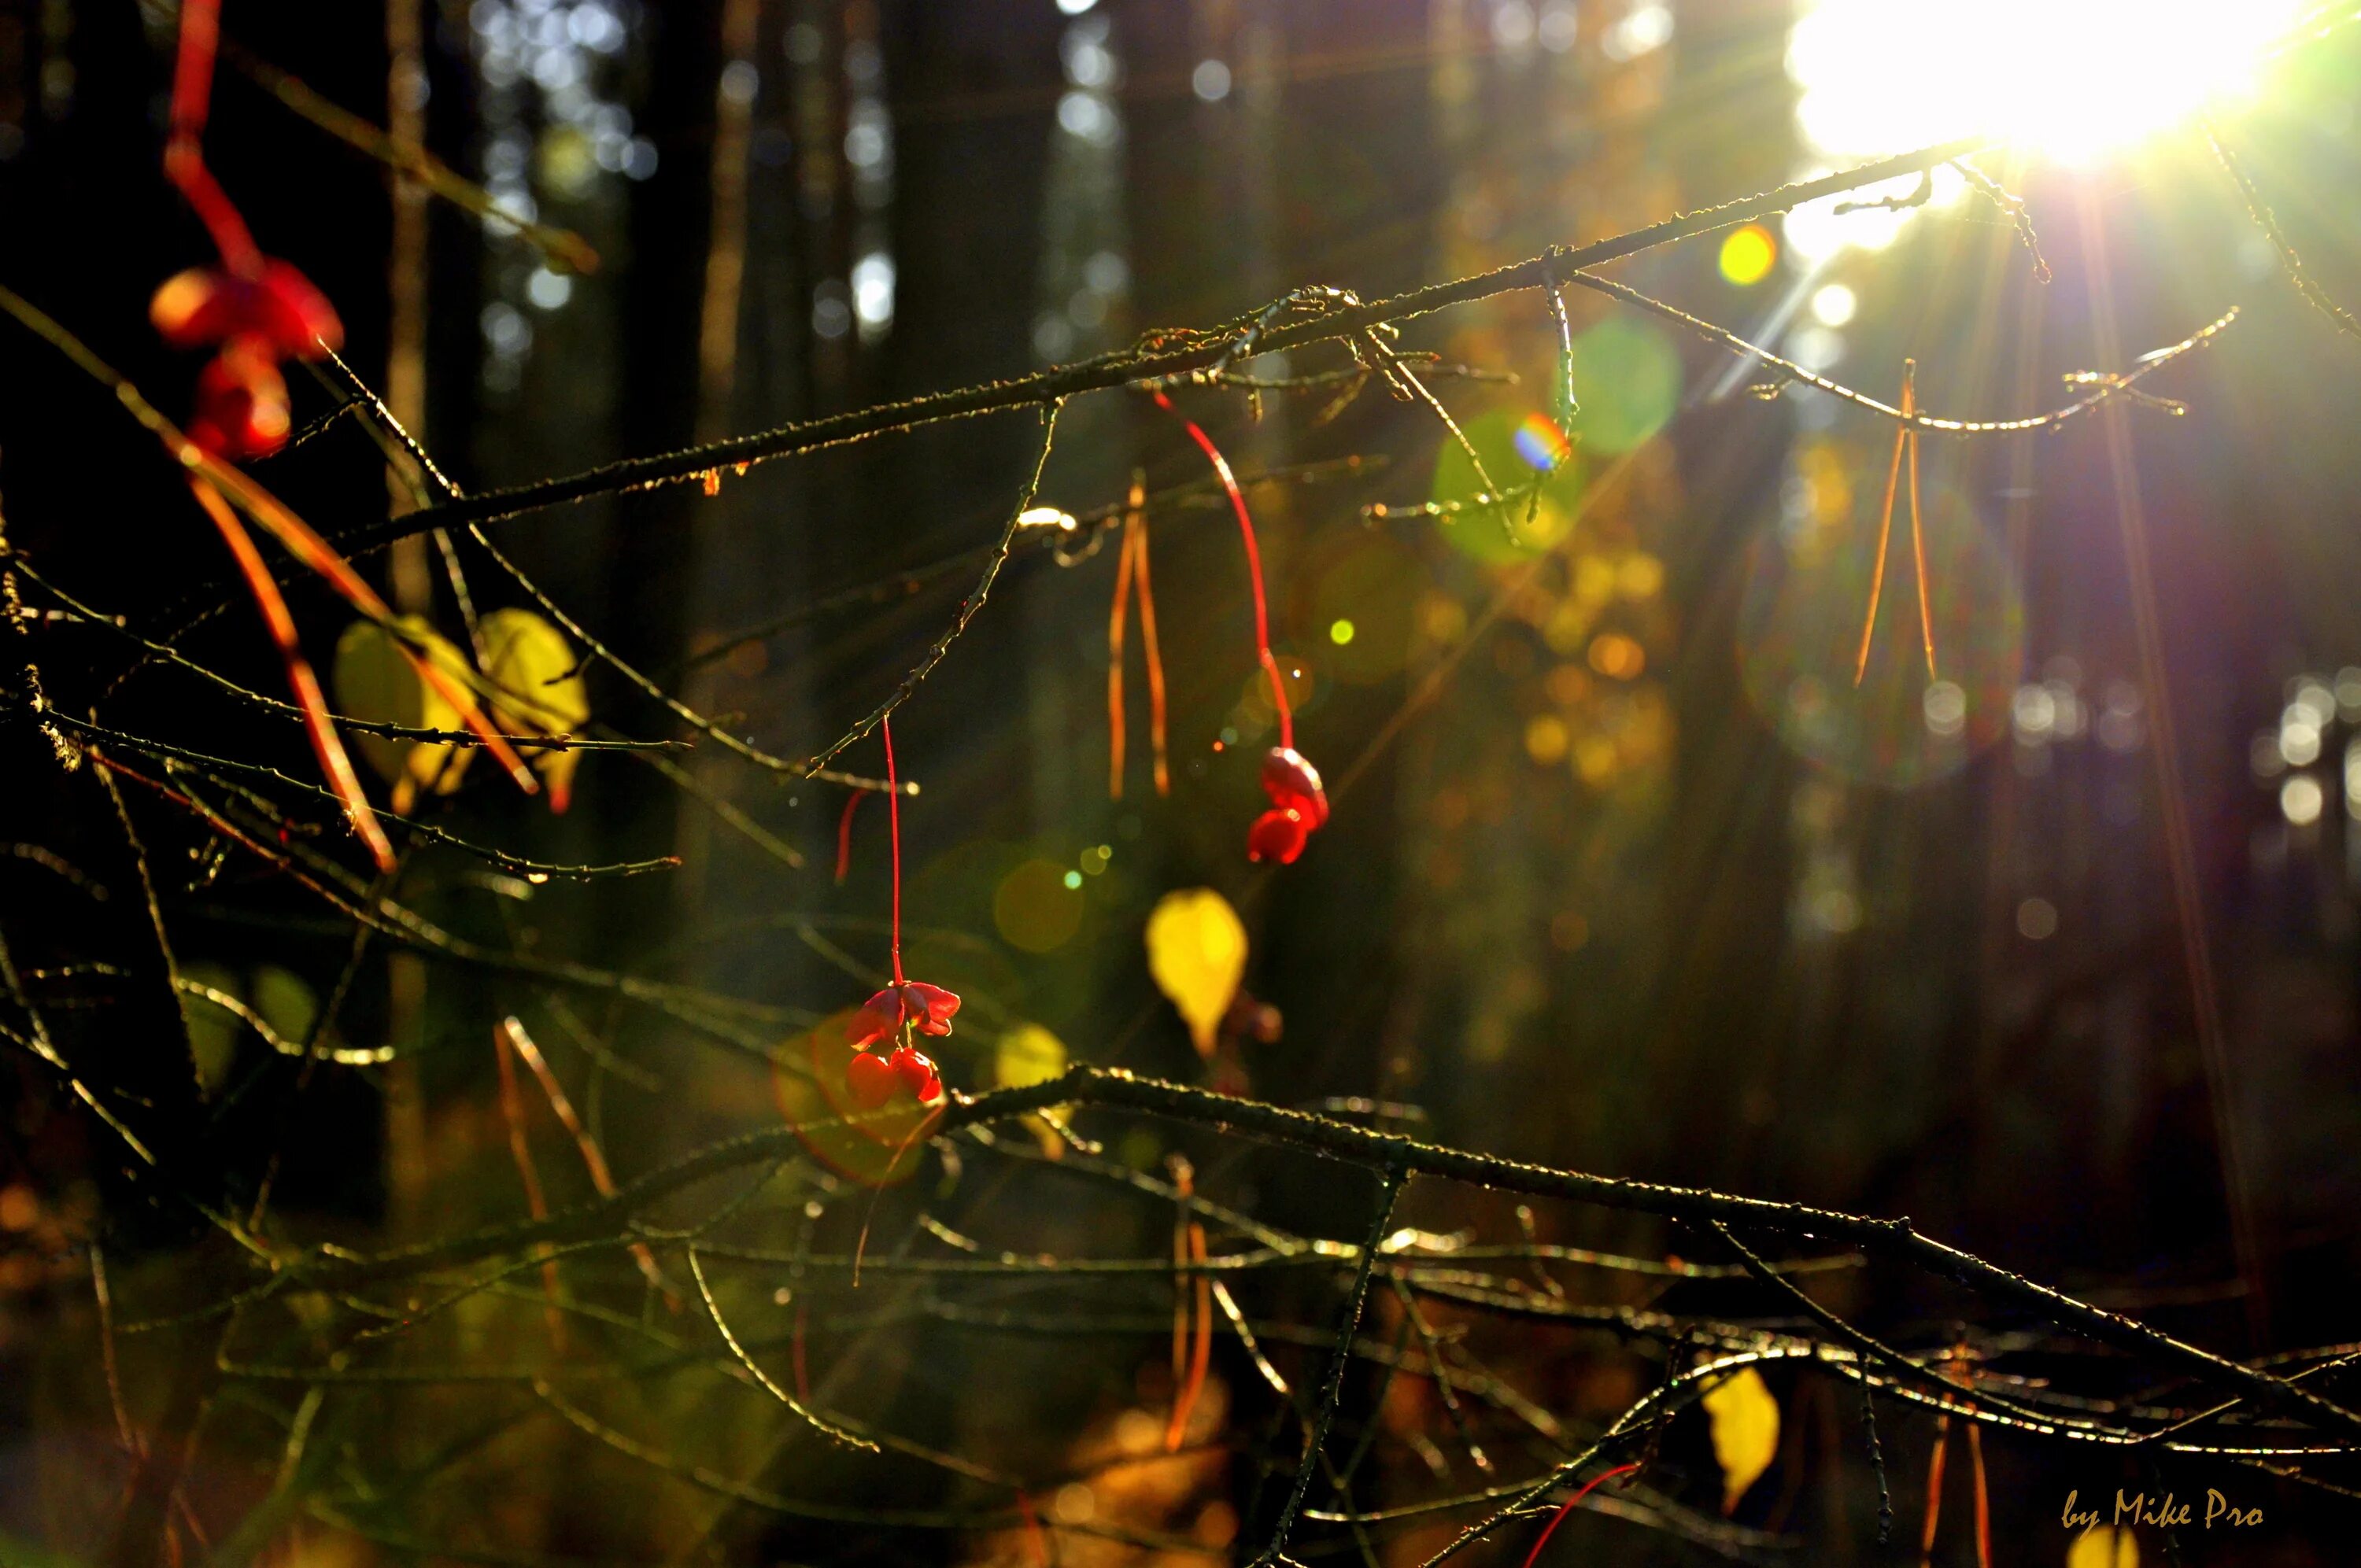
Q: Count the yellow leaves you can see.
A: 6